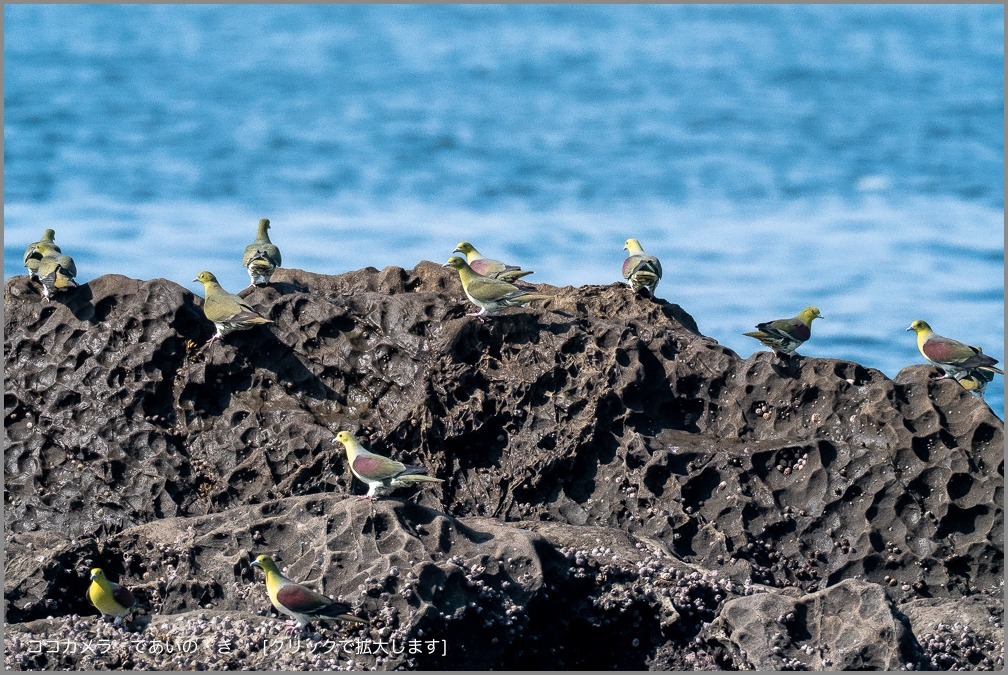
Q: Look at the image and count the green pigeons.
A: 13